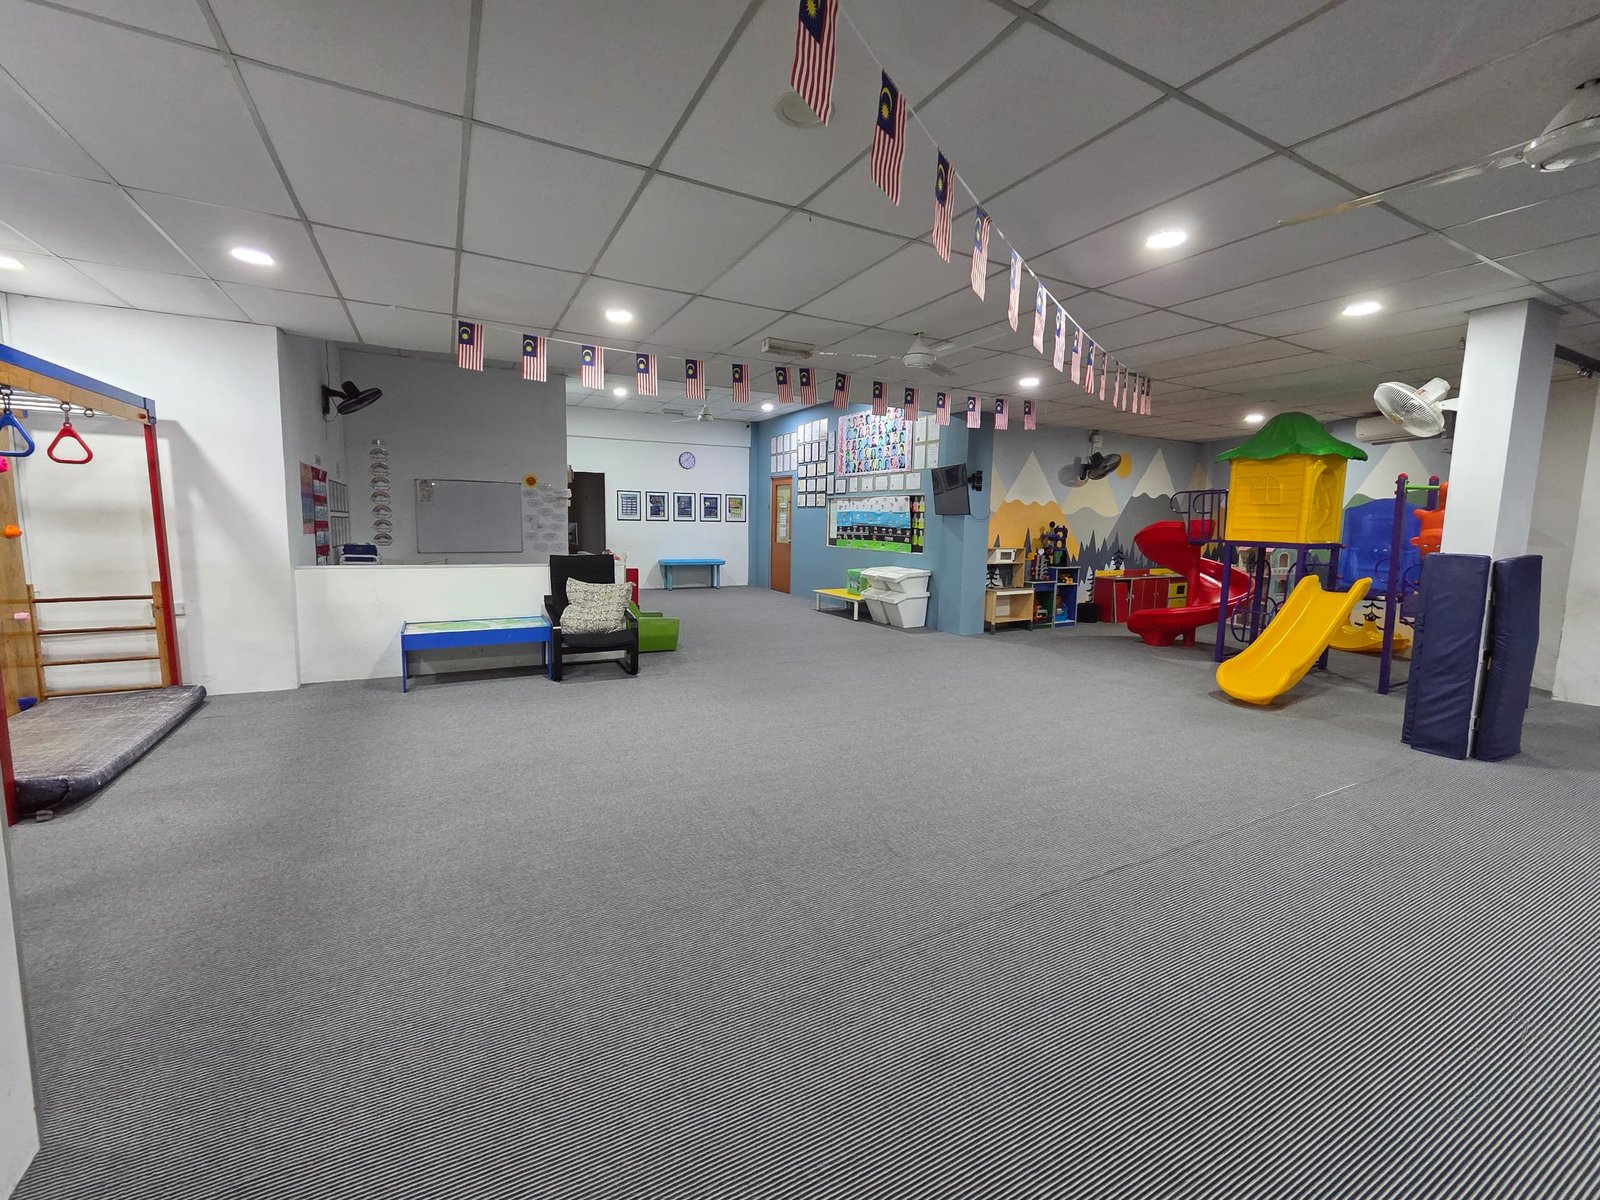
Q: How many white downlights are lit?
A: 9